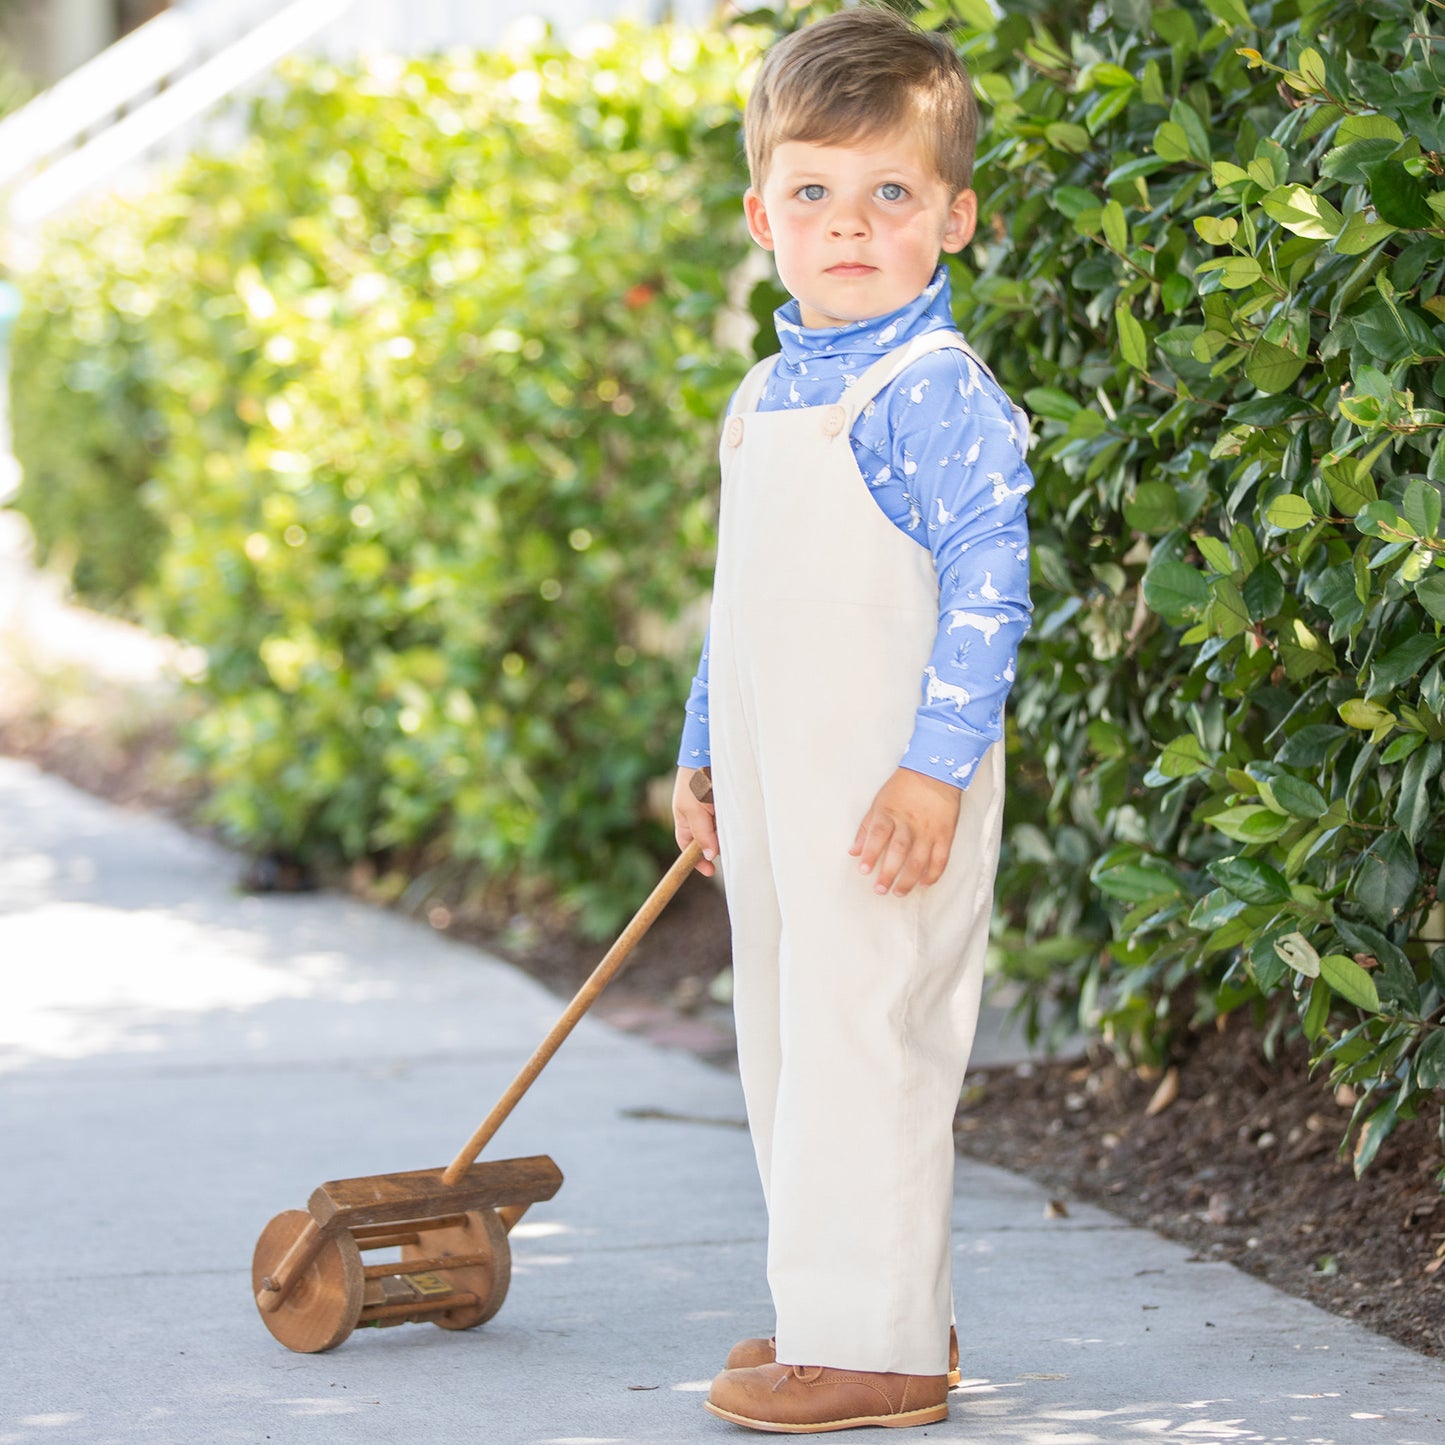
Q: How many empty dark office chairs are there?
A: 0